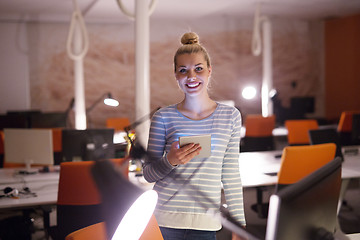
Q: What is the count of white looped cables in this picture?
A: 3